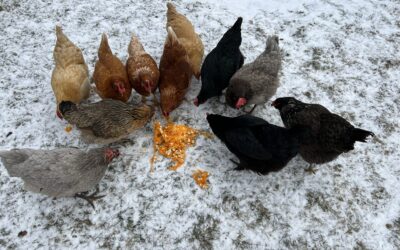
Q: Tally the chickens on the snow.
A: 11